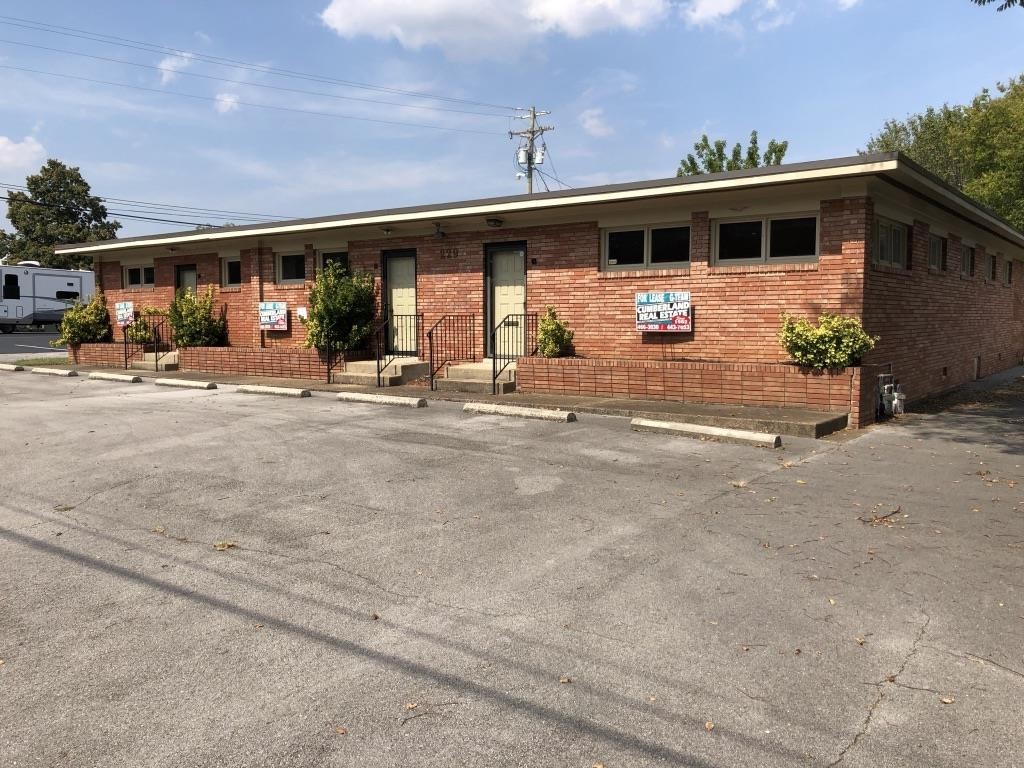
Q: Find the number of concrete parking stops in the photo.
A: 8